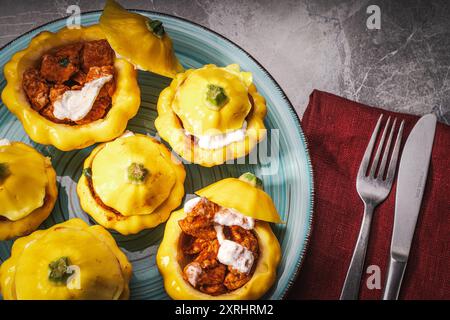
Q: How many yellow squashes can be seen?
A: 6